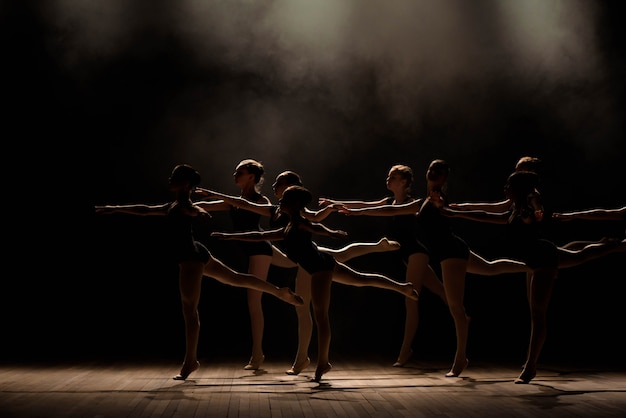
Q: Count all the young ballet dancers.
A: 8